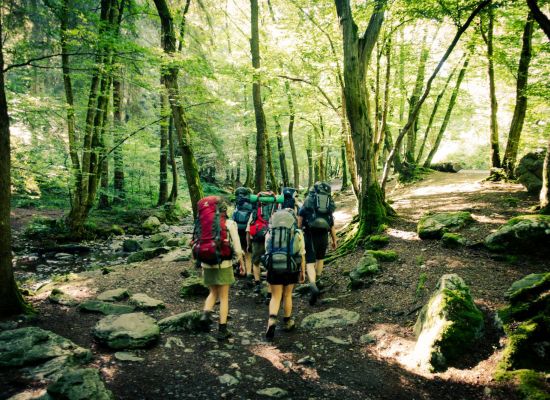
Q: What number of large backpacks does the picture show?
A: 6